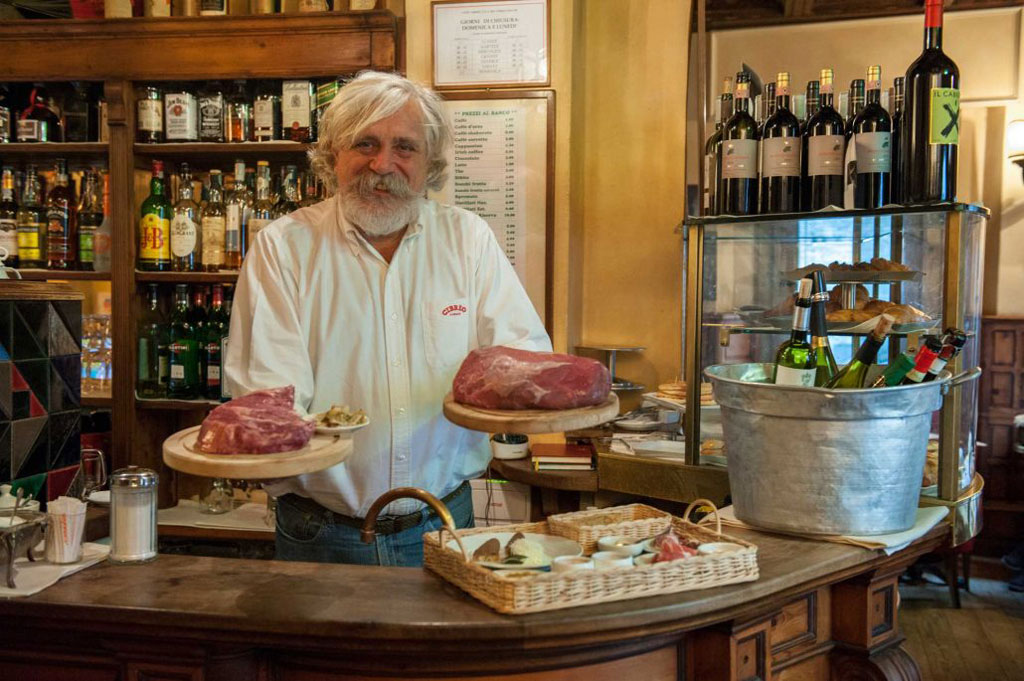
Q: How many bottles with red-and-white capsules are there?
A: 2